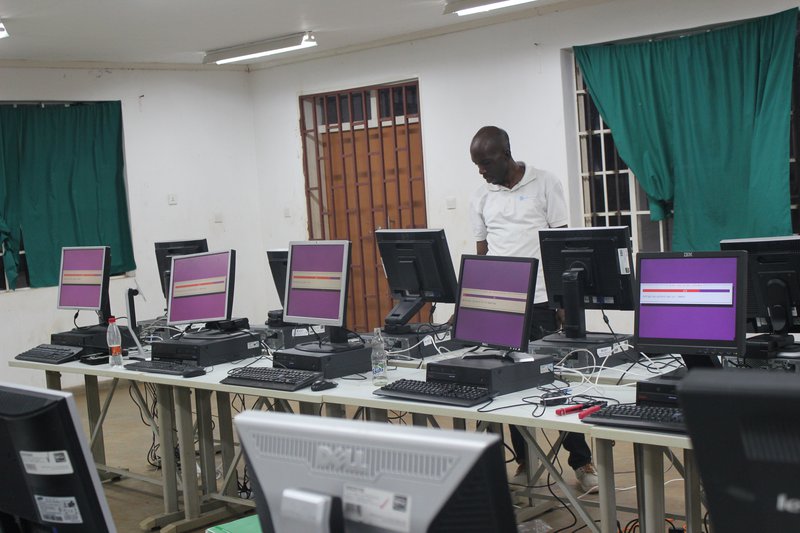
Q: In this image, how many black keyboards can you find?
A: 5